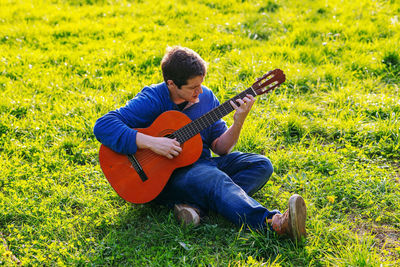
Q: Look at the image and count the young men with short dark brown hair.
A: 1